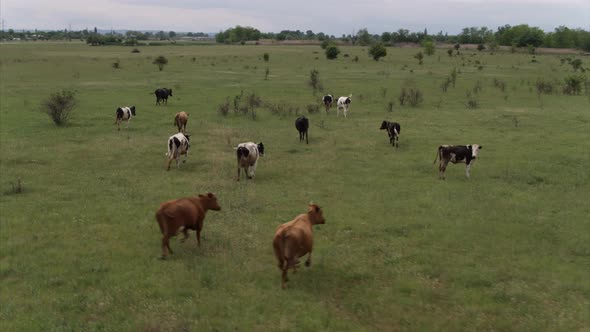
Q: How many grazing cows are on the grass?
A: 12